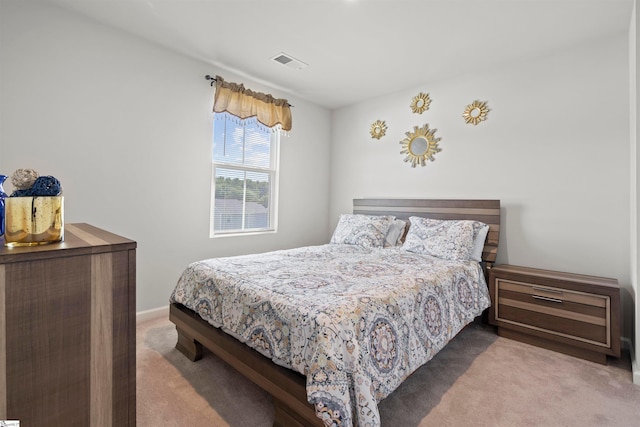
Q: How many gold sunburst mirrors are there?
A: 4